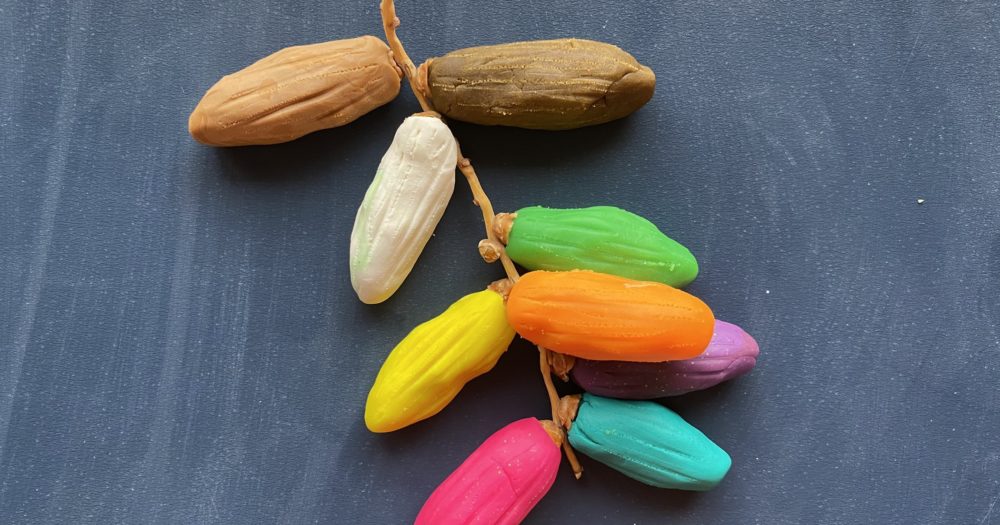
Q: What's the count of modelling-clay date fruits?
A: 9